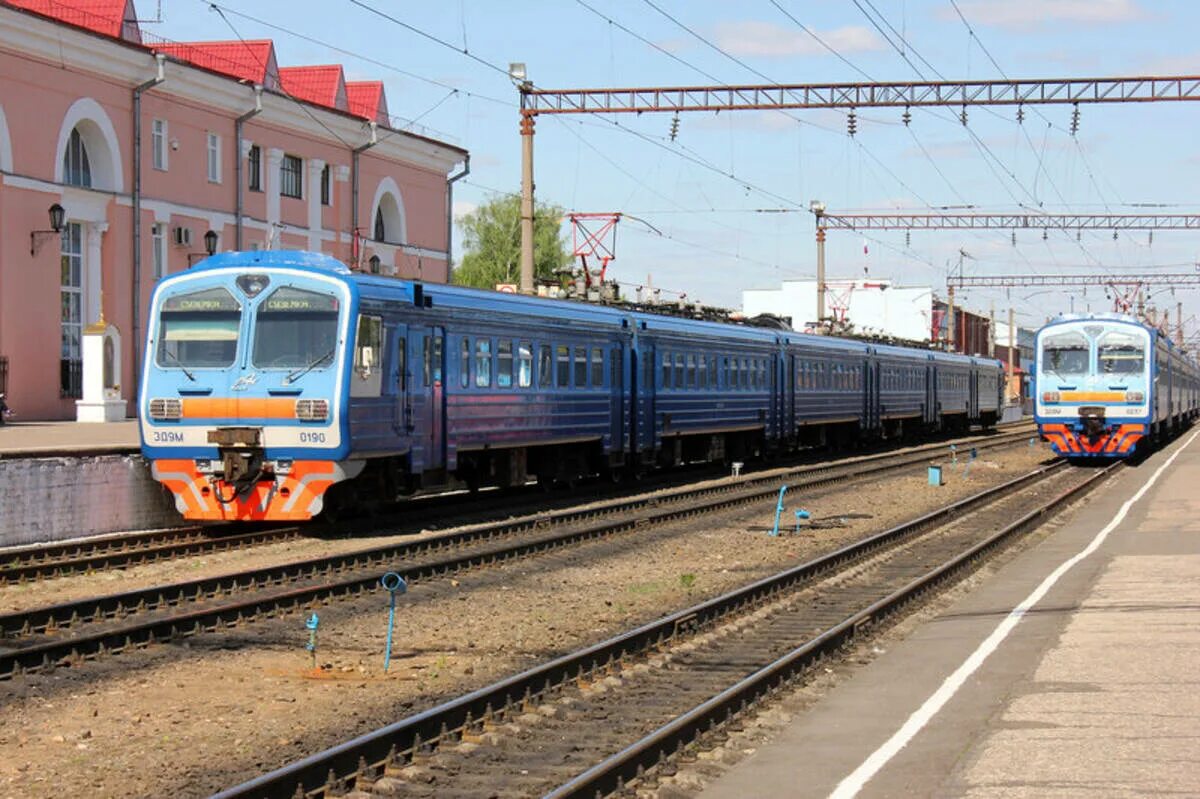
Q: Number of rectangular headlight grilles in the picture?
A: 4